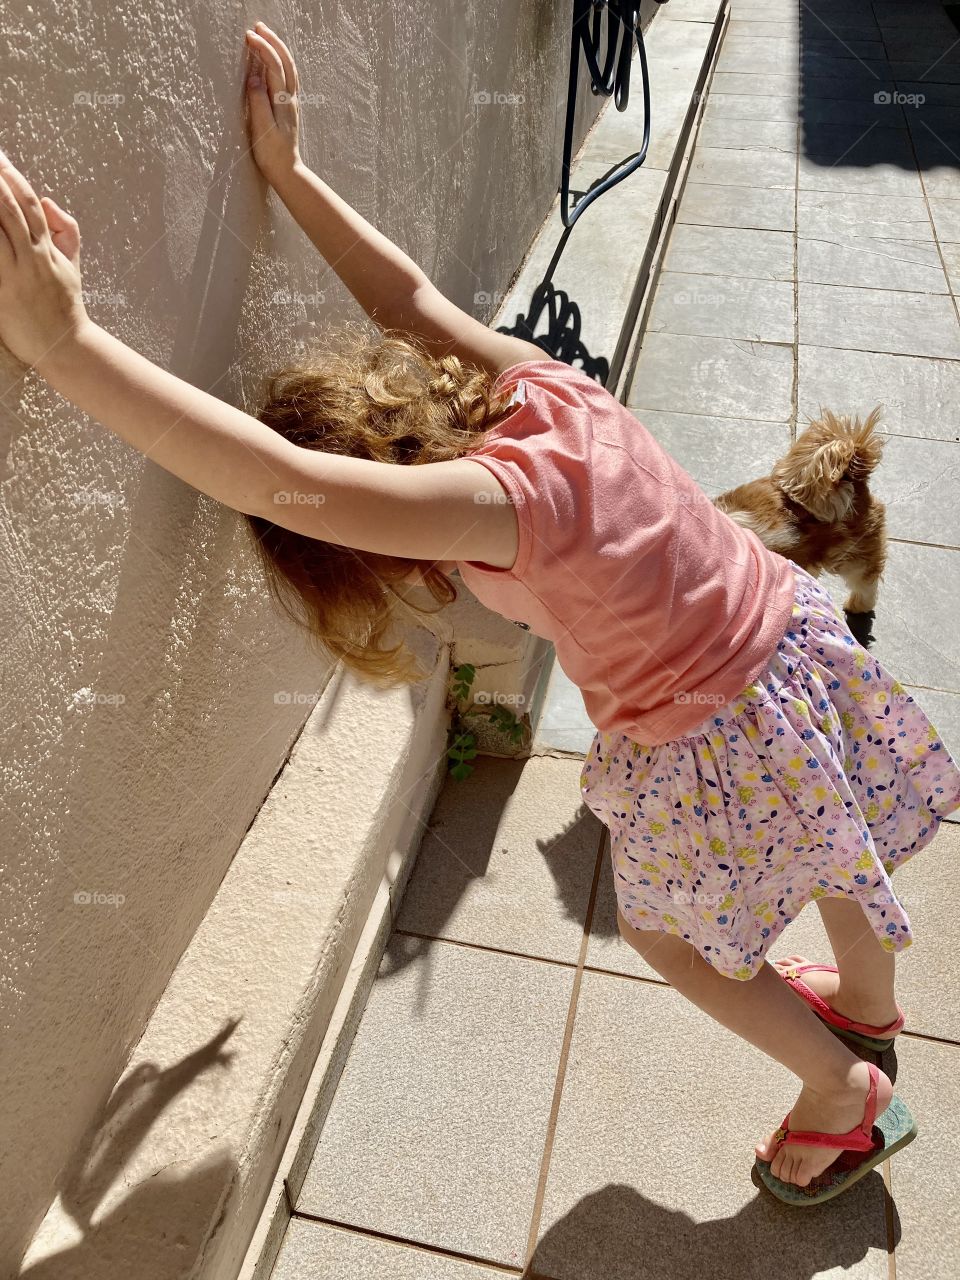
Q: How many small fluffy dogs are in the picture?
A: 1